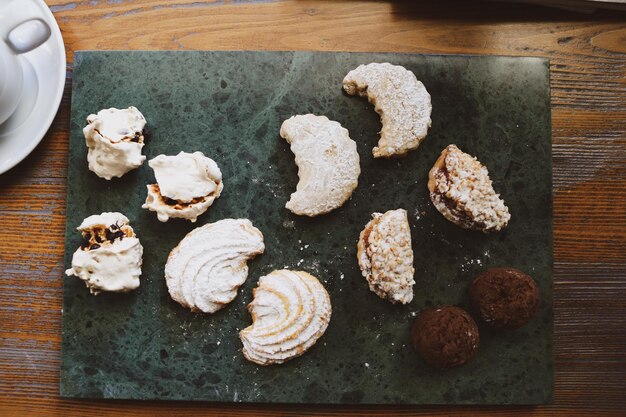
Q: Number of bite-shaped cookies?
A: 4